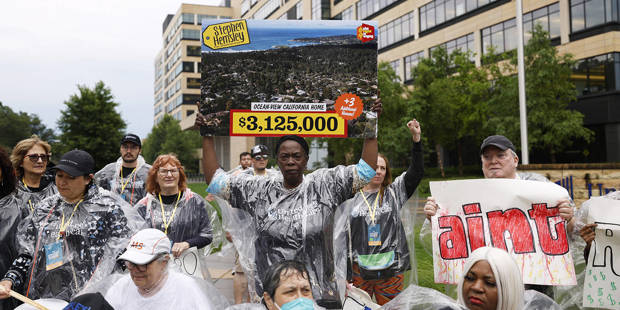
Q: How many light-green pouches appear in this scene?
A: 1